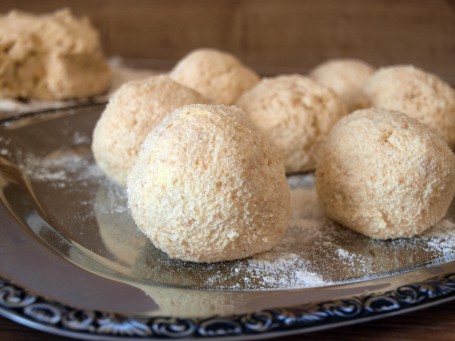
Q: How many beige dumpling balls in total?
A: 7